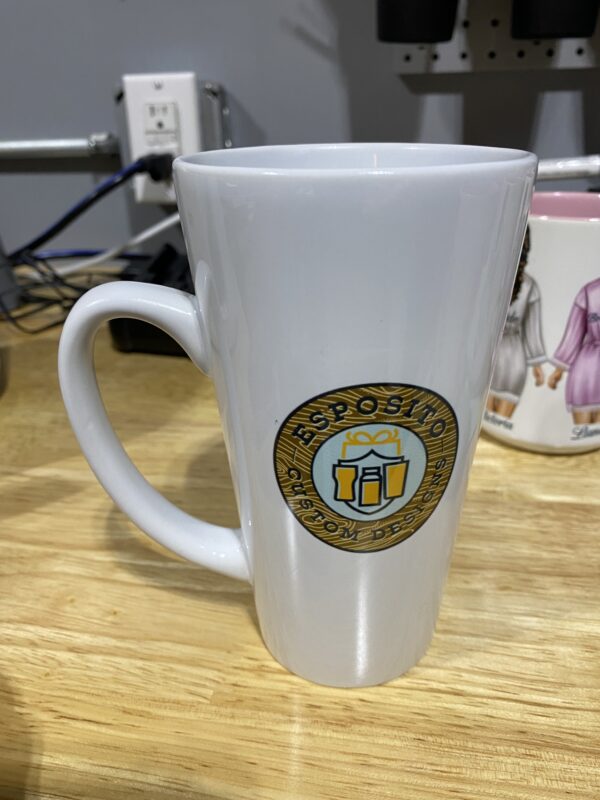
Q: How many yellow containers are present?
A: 3